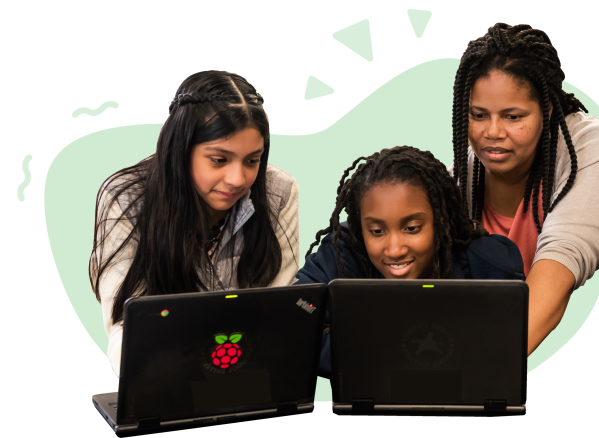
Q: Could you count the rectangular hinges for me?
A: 4